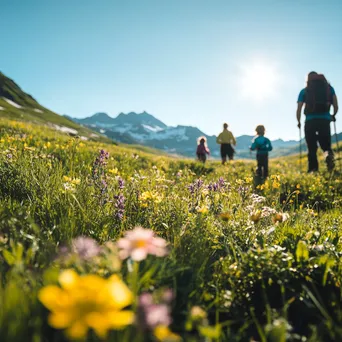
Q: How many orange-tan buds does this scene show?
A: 3